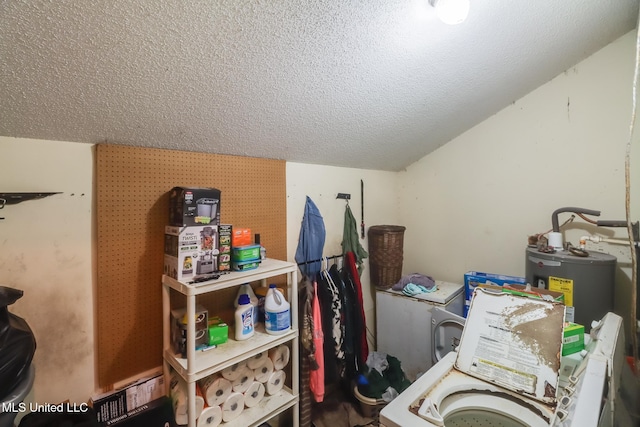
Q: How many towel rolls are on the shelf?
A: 11